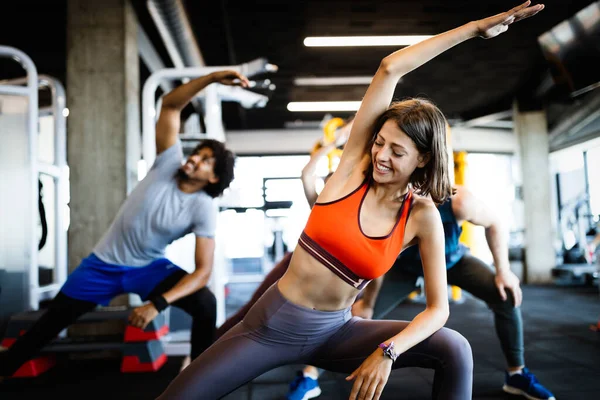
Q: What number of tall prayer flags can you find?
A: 0